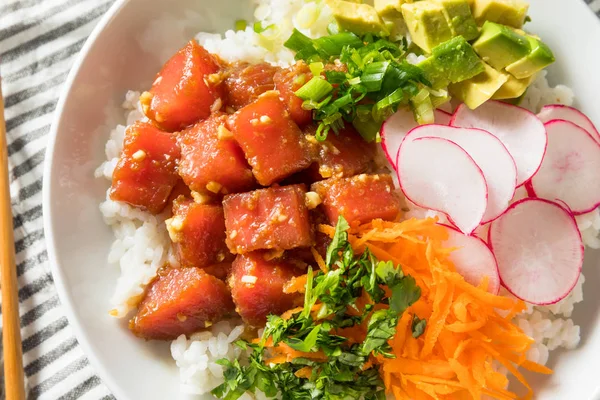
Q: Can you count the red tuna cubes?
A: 12